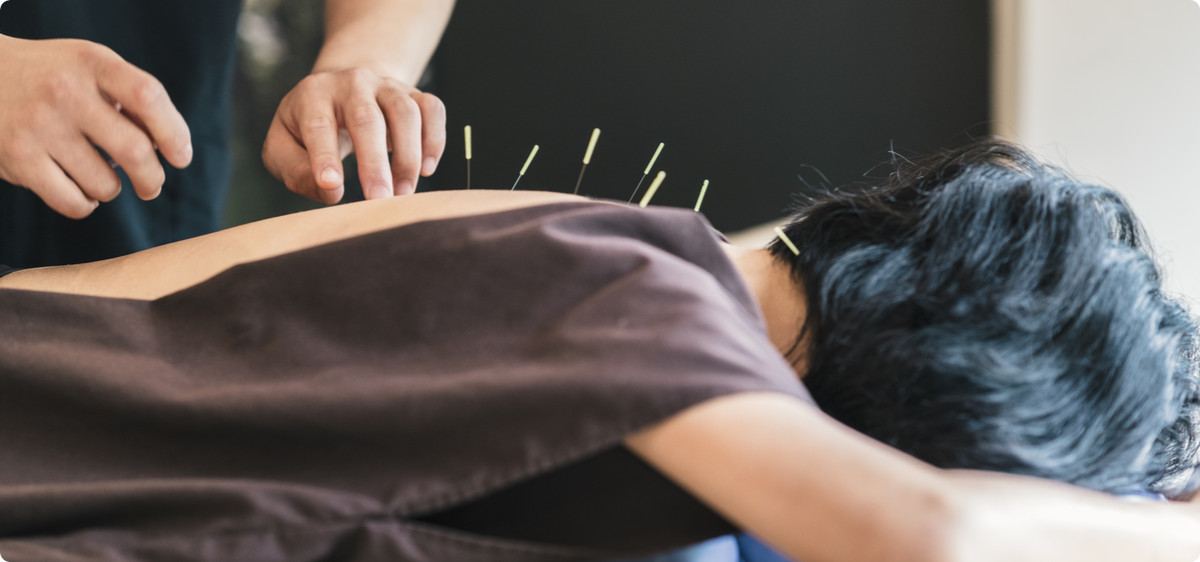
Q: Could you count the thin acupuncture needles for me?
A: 7